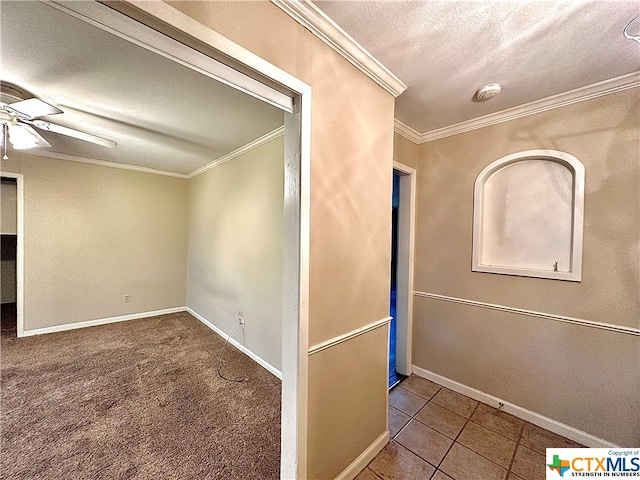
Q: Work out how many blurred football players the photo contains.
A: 0